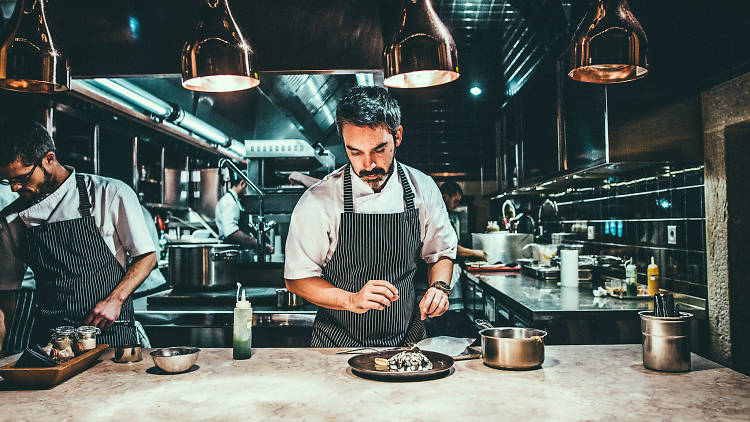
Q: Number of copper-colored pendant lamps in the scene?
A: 4